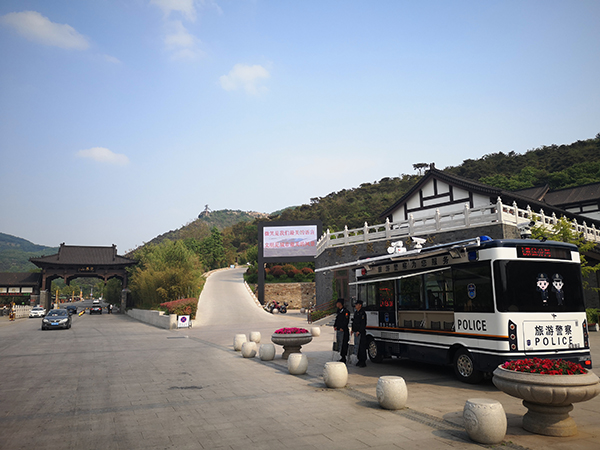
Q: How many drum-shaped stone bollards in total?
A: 9